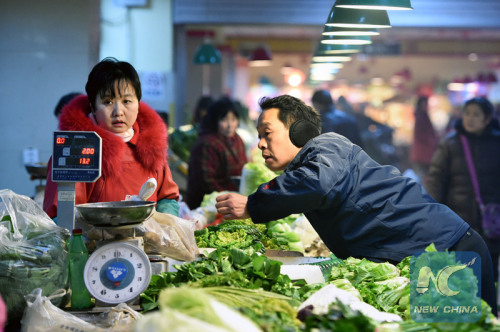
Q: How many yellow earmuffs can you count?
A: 0